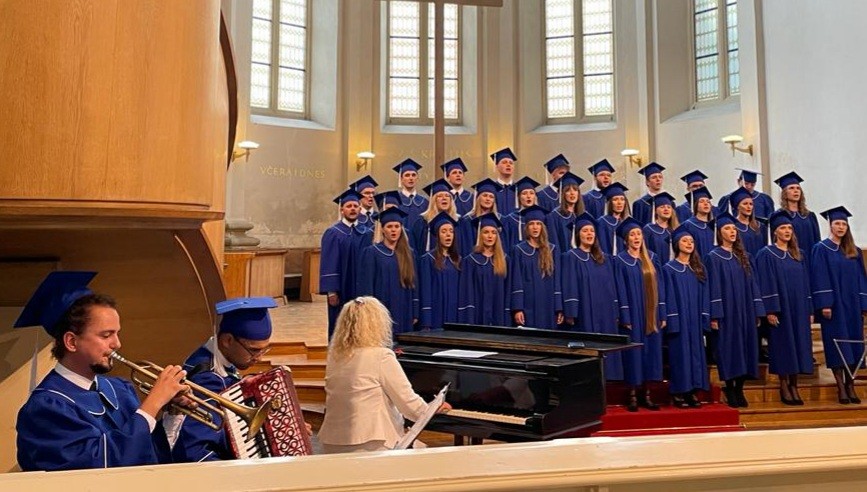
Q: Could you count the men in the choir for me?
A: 10